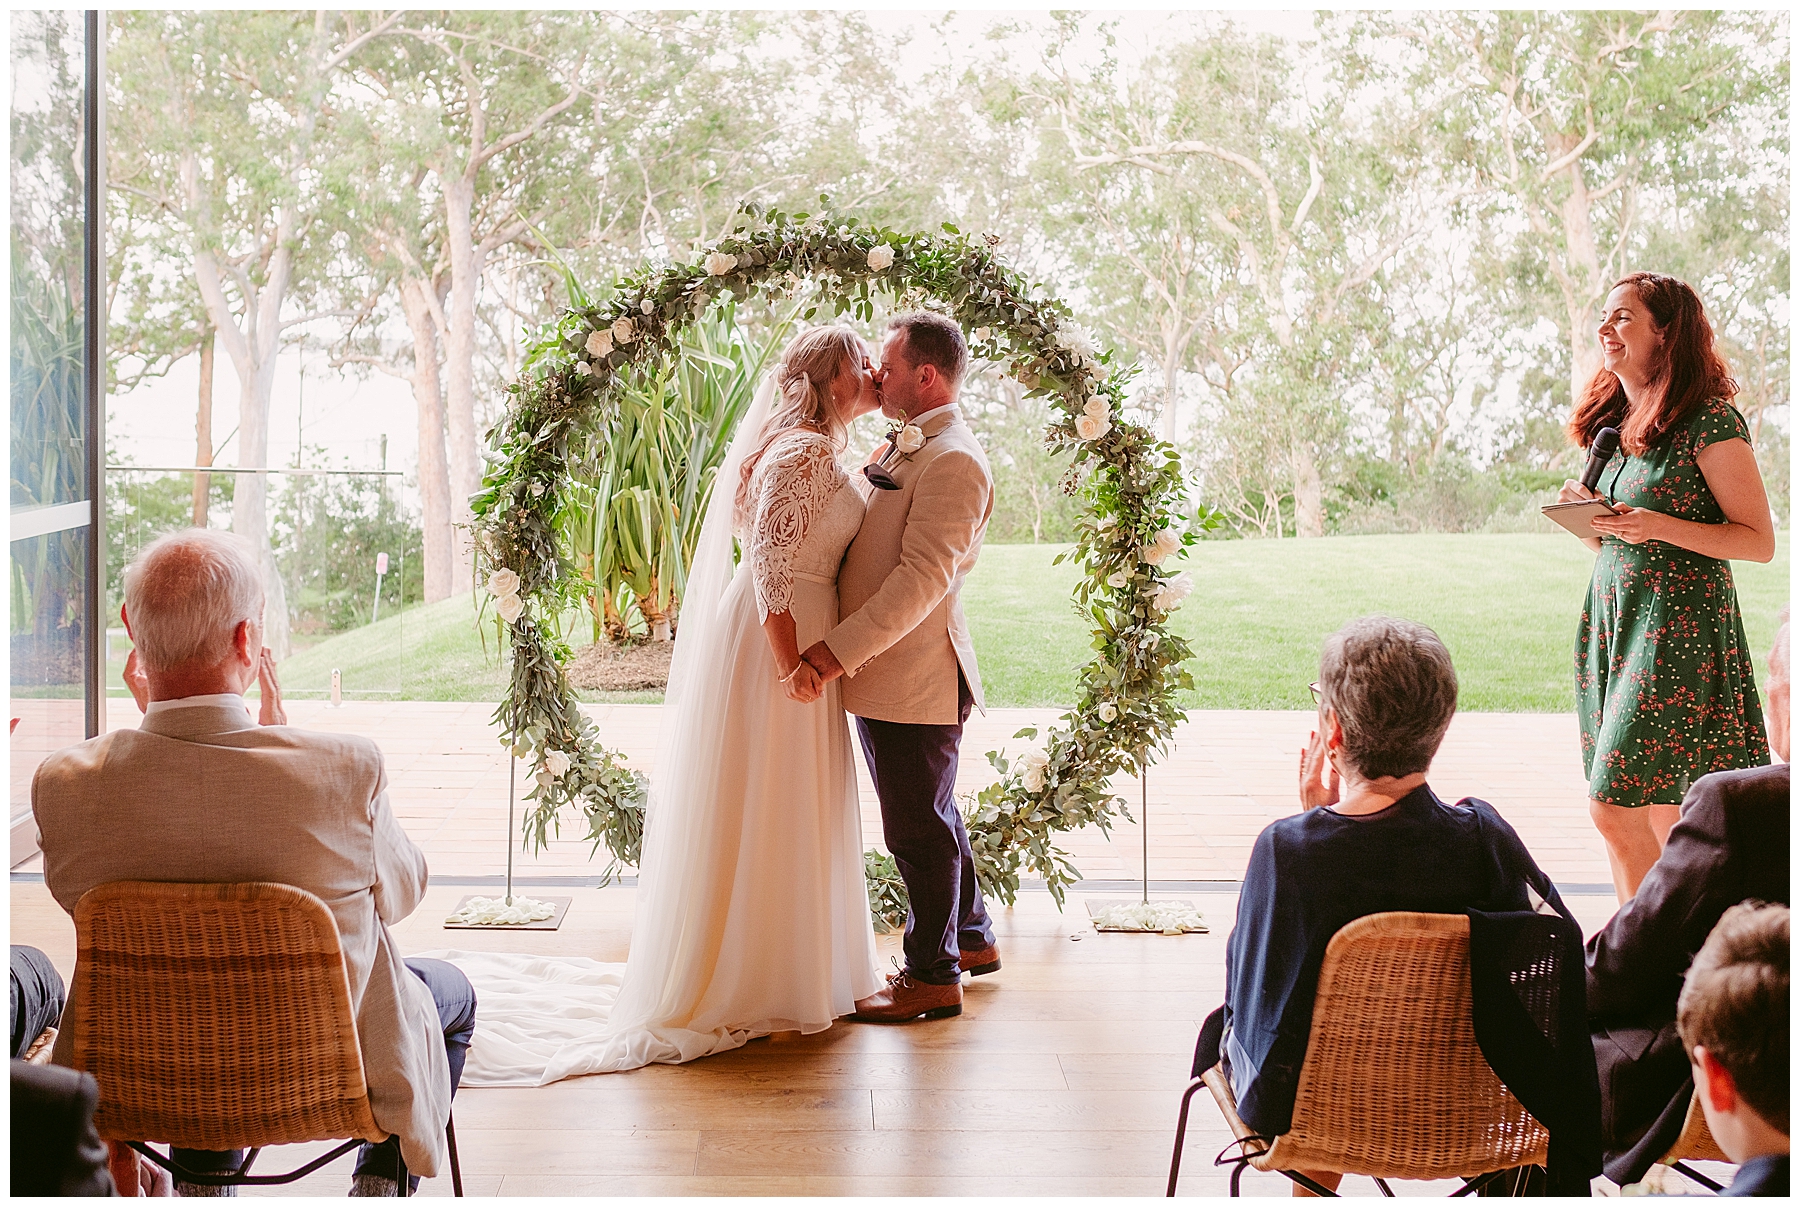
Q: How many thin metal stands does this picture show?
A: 2